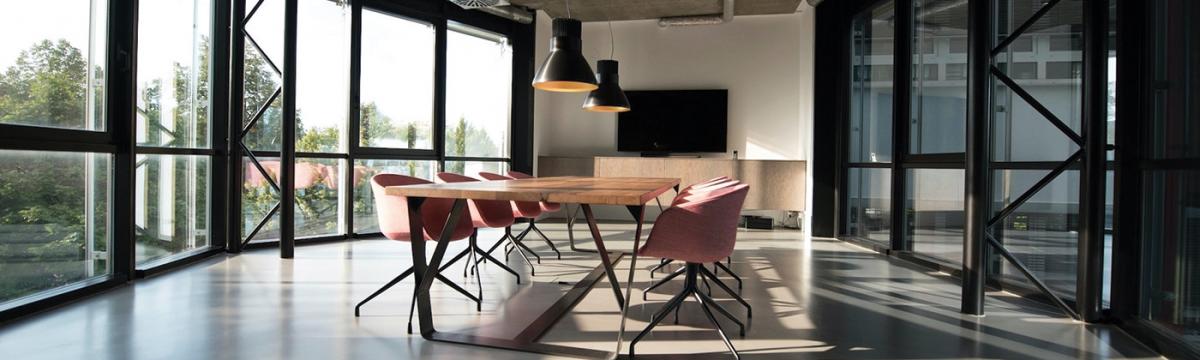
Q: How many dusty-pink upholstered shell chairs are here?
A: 8